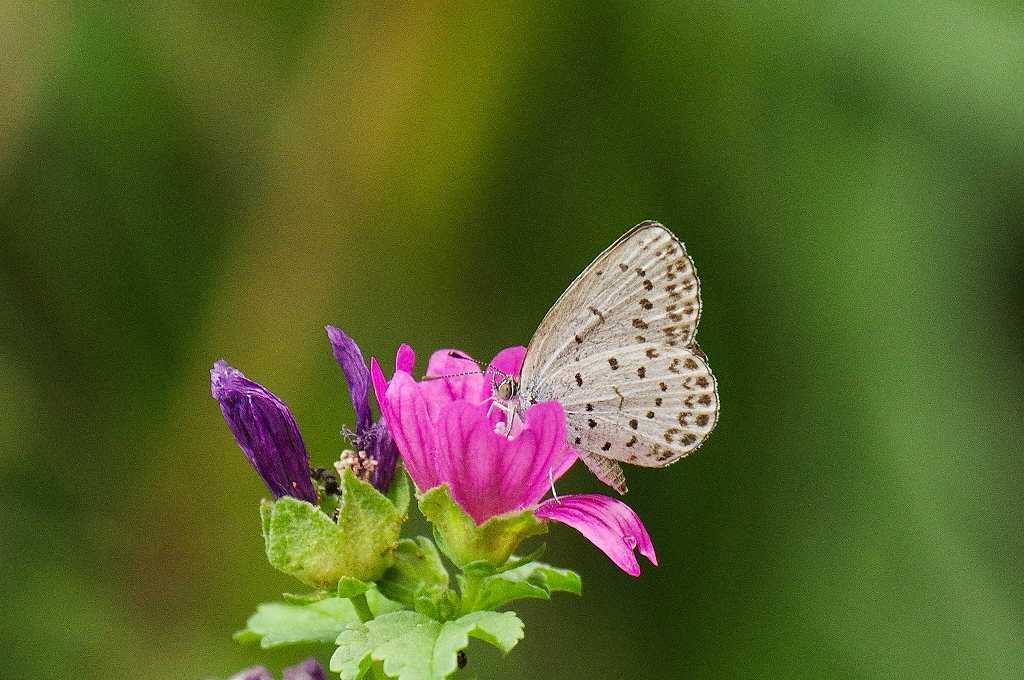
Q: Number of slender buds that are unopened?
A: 2